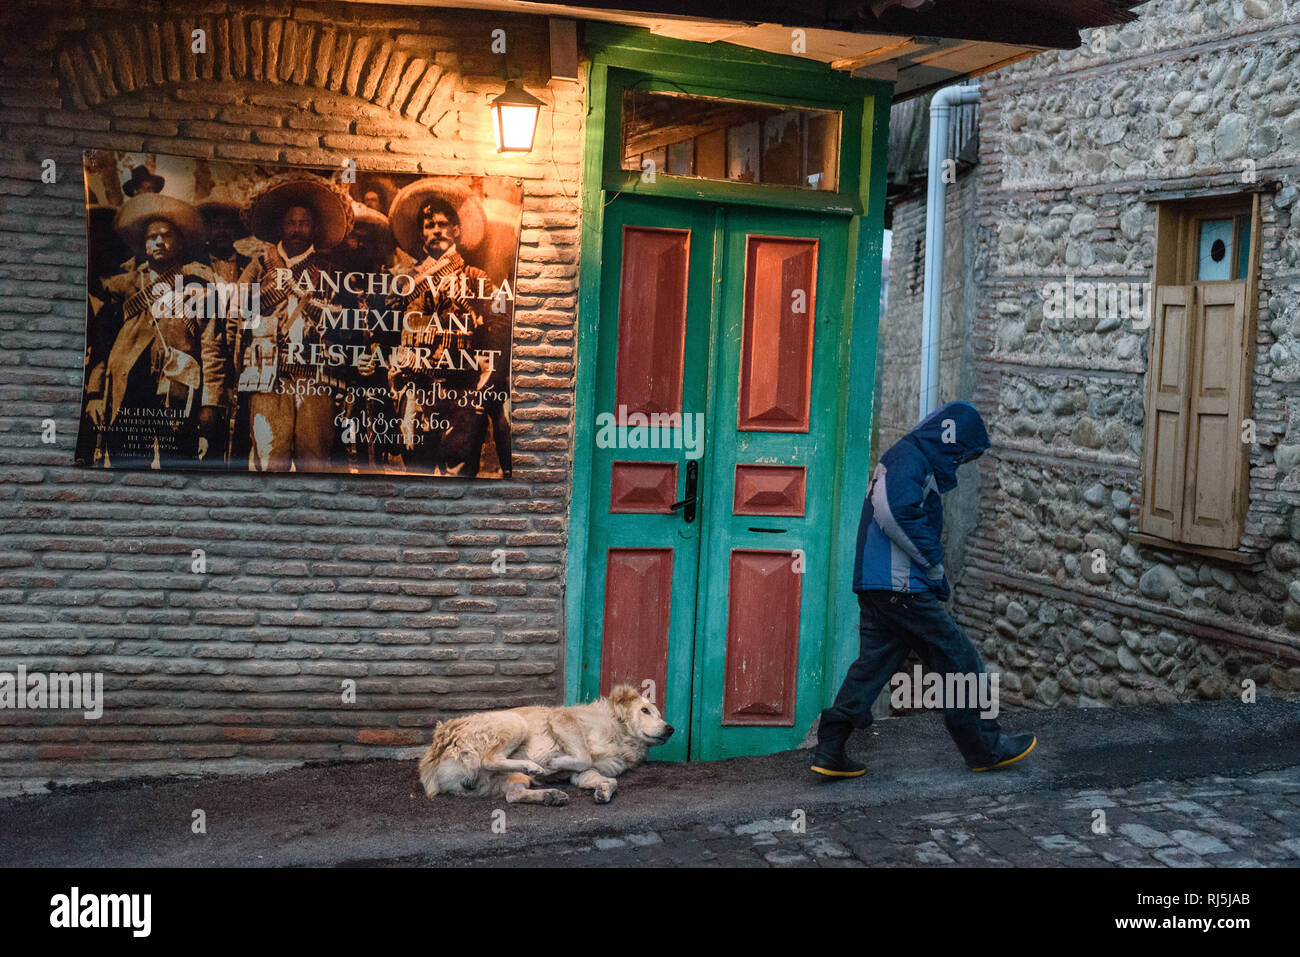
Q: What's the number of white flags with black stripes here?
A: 0